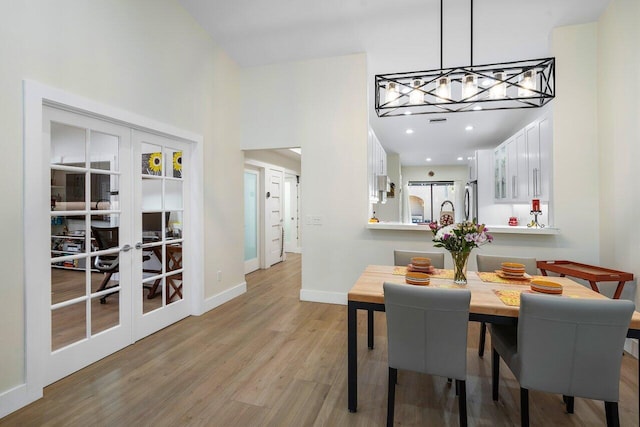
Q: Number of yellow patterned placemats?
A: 4